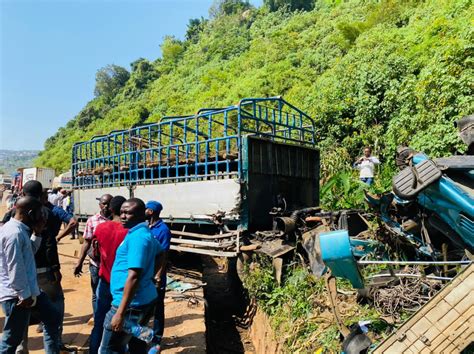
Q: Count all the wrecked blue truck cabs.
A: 1